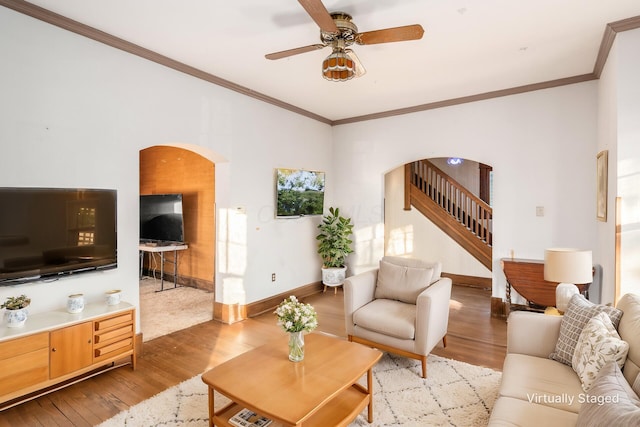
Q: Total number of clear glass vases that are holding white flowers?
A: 1